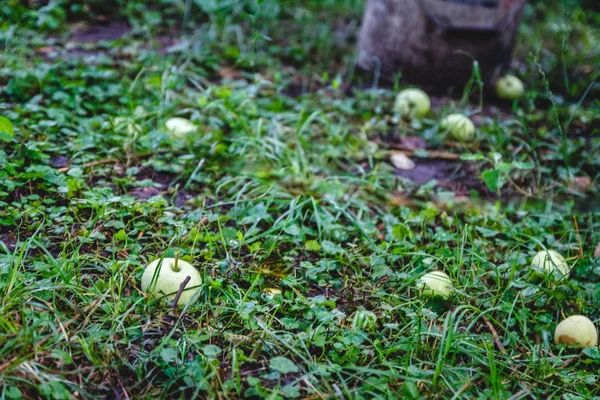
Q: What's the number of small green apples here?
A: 8